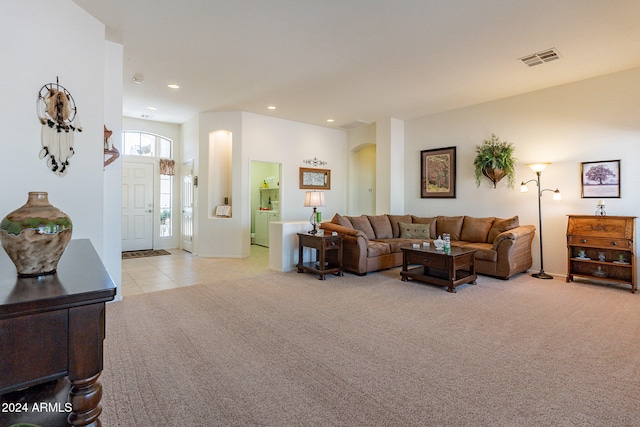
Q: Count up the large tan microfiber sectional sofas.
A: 1